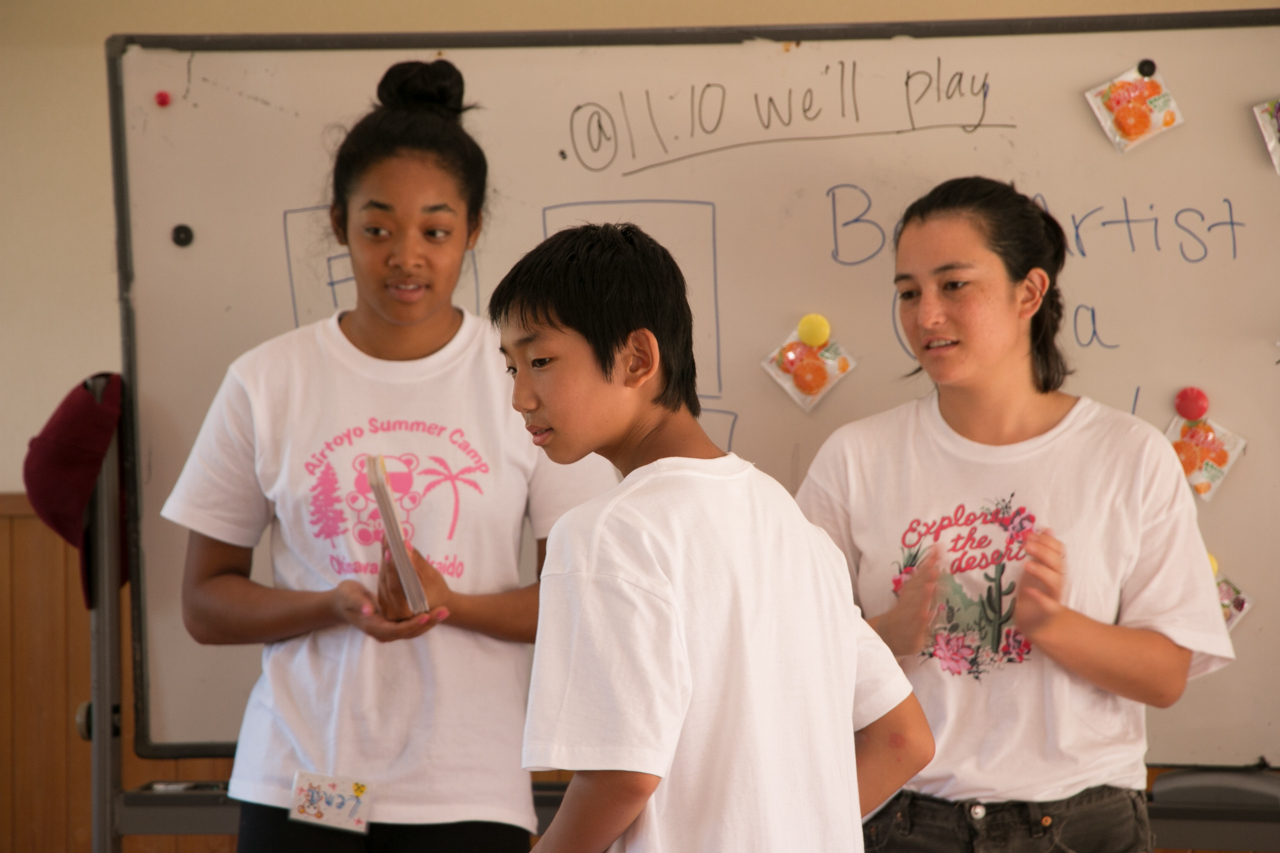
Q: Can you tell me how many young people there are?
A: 3